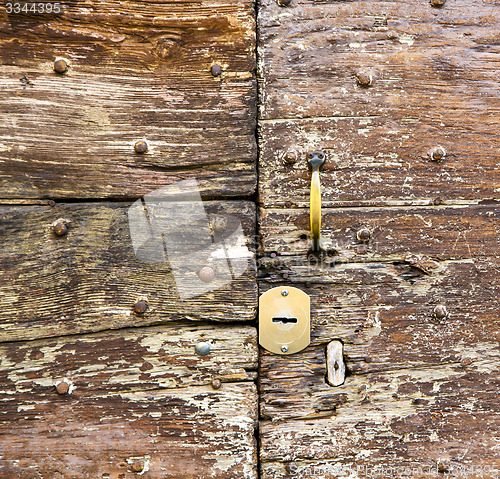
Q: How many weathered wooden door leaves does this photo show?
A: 2